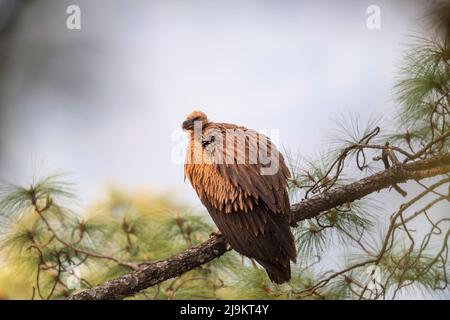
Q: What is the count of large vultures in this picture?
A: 1